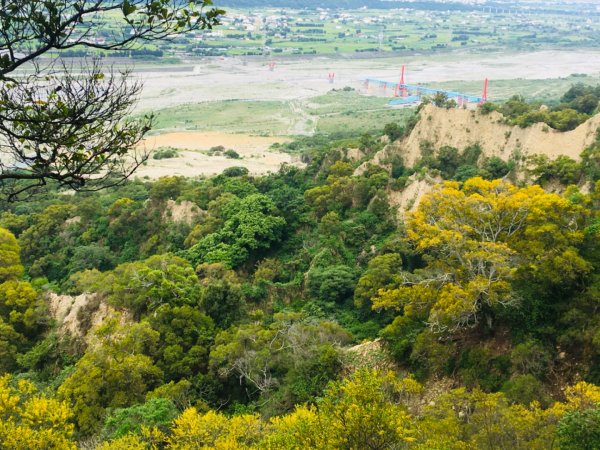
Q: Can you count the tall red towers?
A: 2